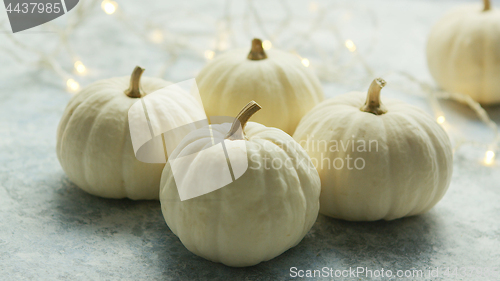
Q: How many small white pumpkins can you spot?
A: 5